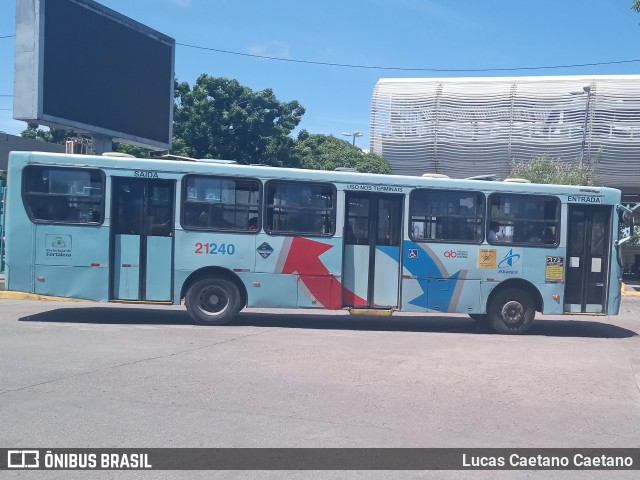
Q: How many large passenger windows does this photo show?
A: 5